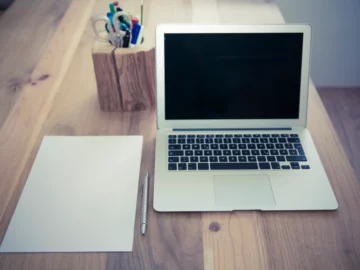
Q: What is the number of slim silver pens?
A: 1